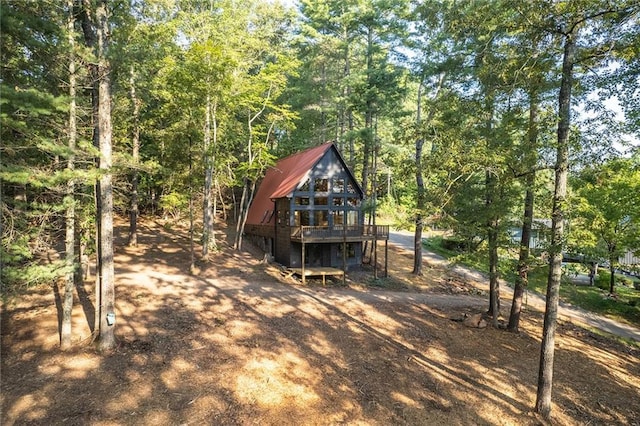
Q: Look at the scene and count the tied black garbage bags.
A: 0